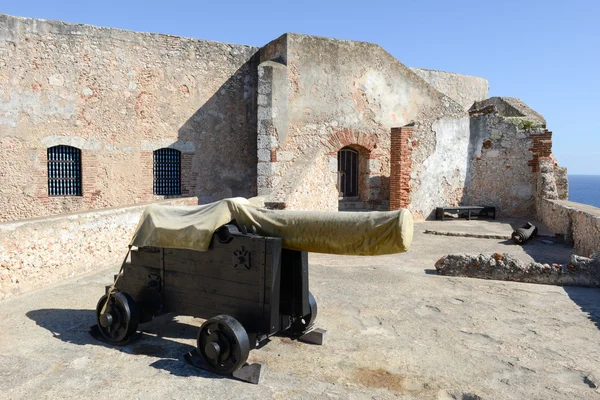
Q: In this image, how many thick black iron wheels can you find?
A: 3